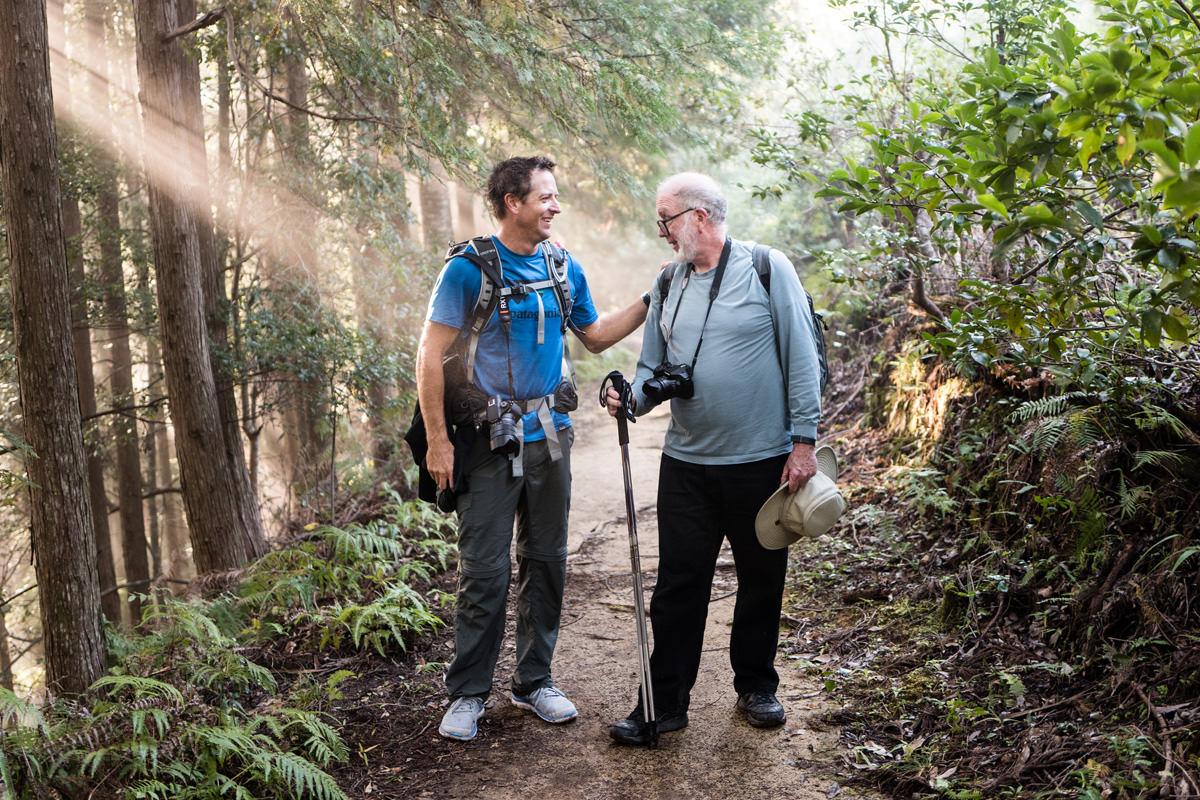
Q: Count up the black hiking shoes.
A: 2